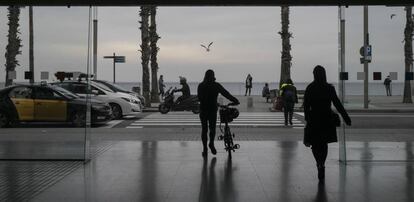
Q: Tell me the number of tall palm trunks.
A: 5